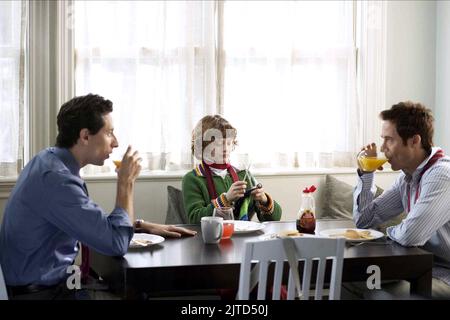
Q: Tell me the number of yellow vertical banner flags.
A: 0